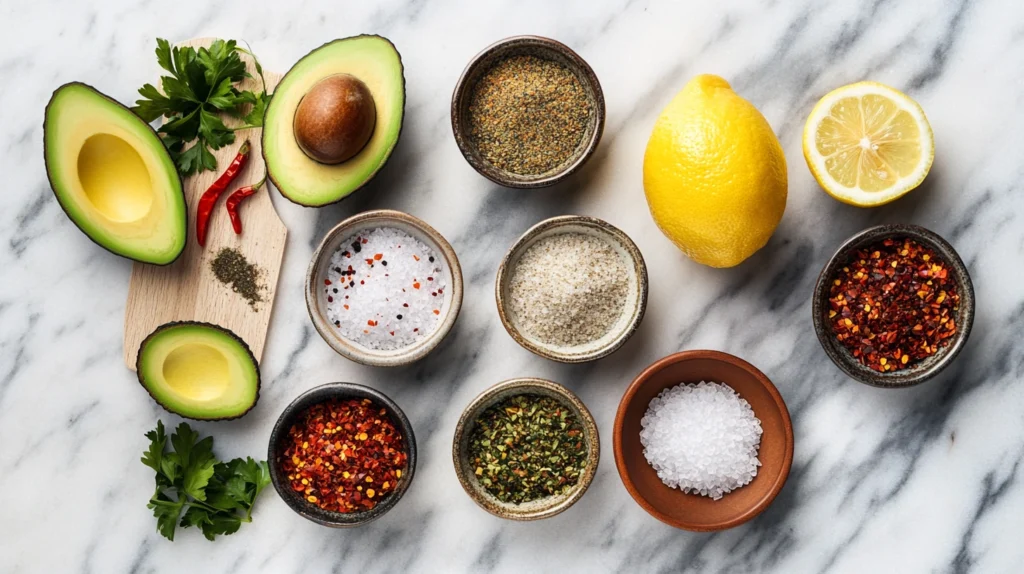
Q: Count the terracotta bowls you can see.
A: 1